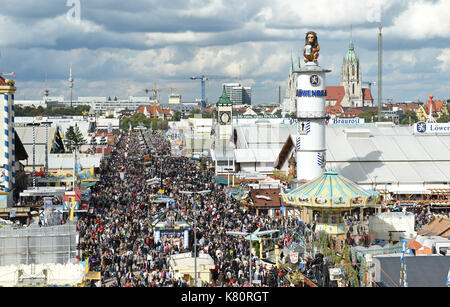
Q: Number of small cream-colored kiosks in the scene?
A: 1